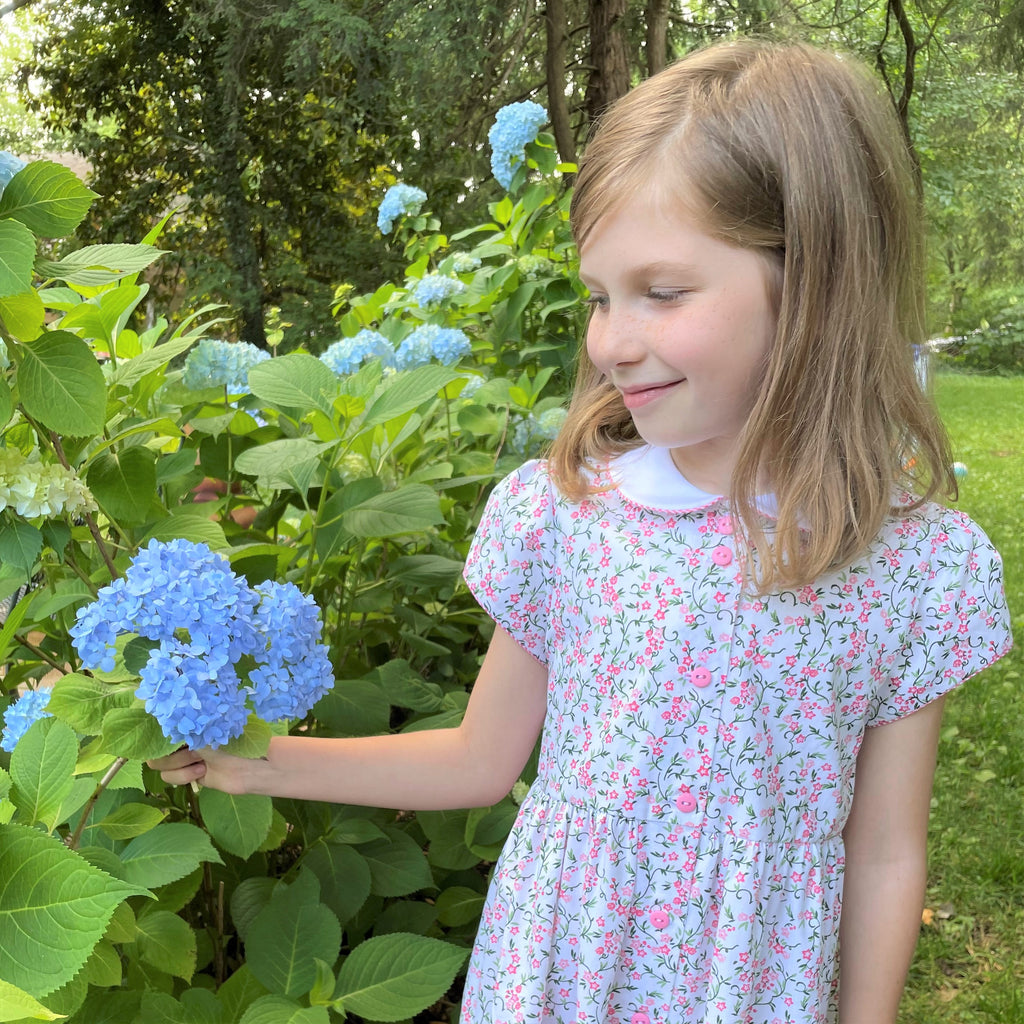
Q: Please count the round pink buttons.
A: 6